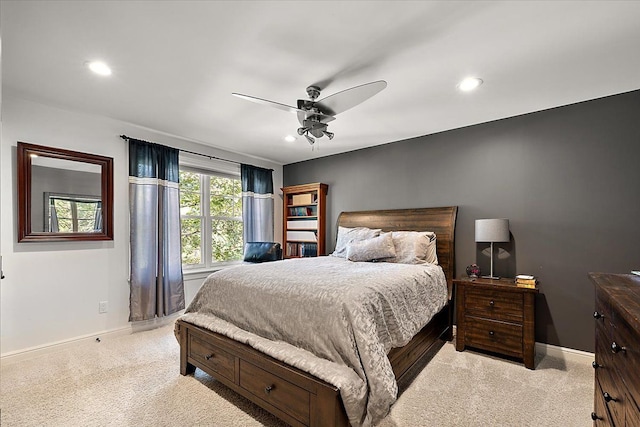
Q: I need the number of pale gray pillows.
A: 3